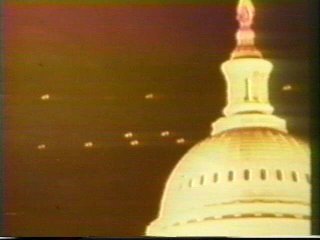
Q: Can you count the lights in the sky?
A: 9